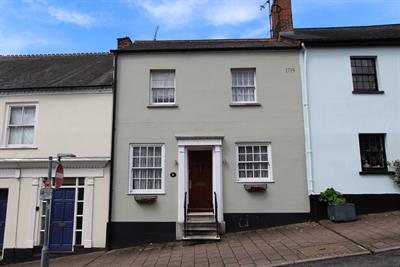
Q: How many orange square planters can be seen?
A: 0